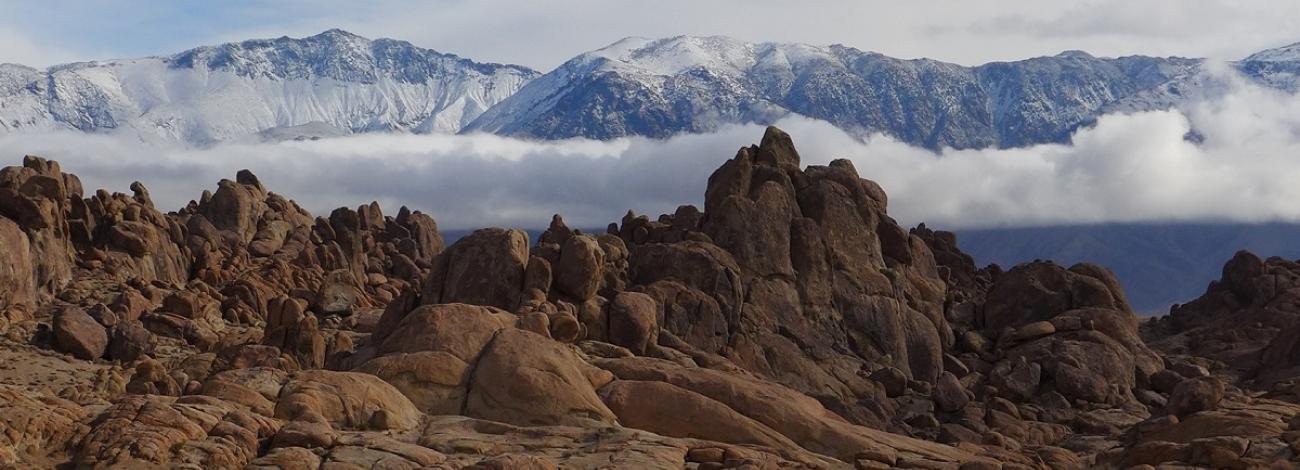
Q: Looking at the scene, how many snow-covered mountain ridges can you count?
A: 2